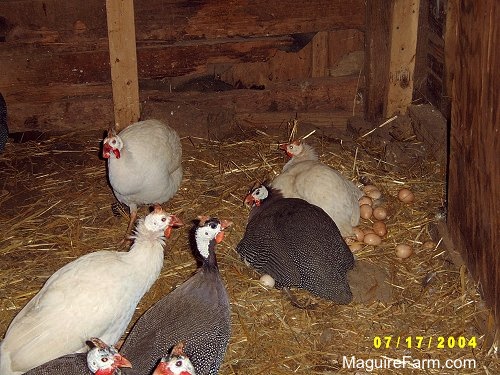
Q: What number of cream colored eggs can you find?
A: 1